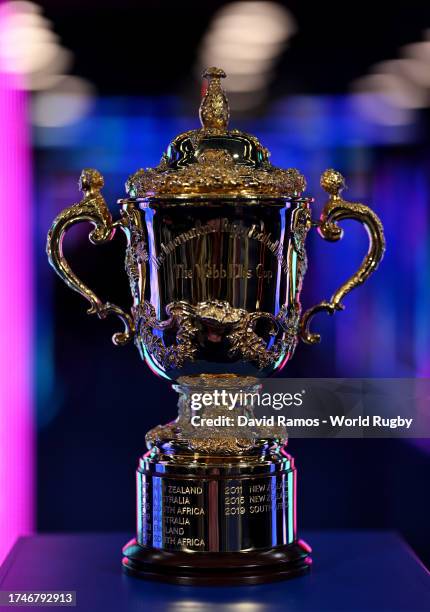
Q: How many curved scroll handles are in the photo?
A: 2